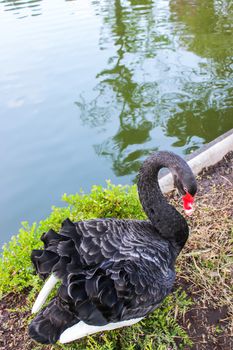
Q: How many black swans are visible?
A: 1